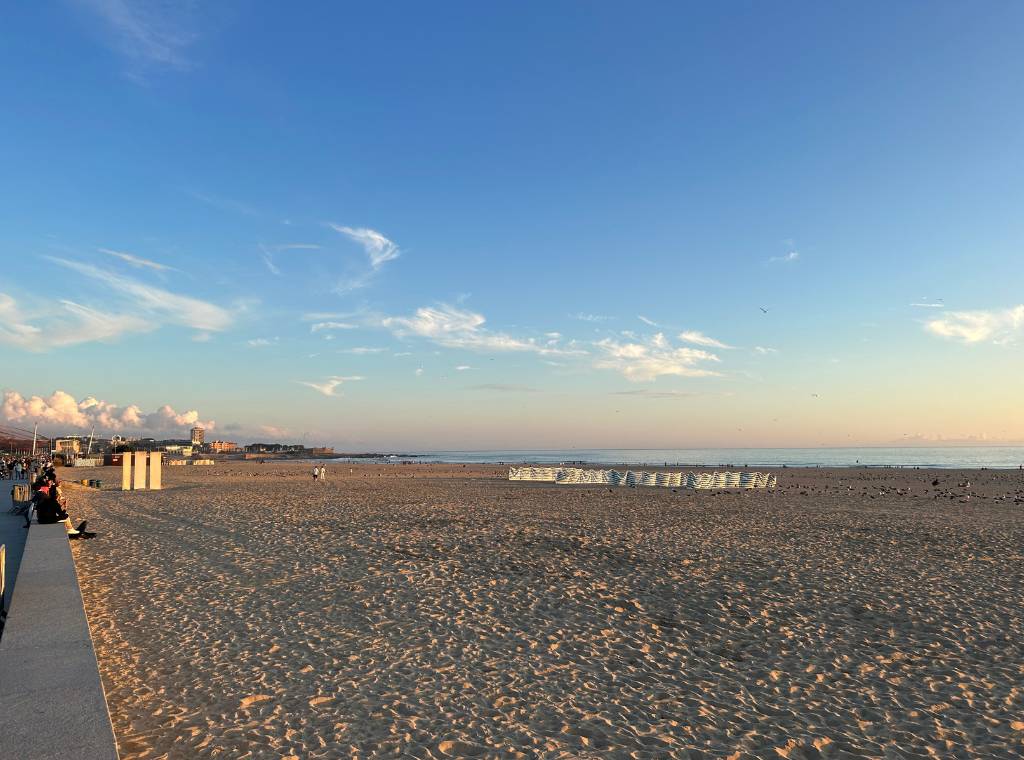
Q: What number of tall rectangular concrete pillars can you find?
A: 3